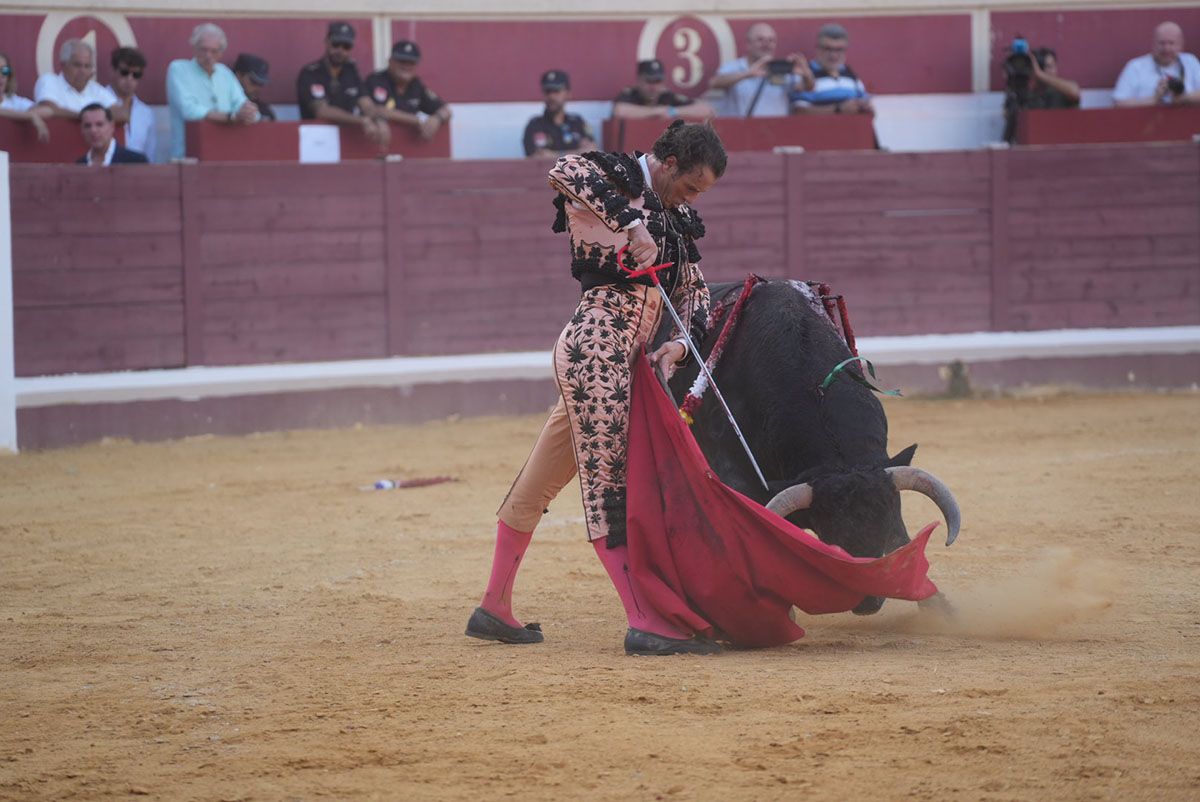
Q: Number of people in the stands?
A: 14